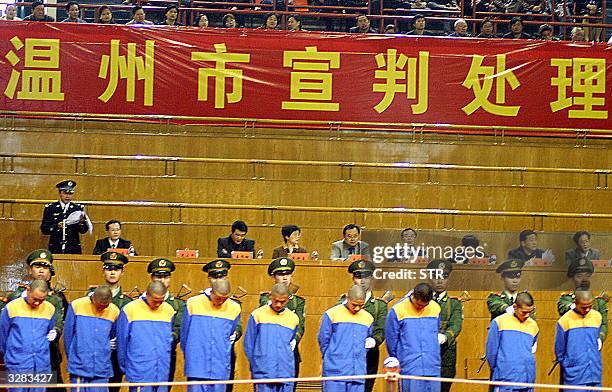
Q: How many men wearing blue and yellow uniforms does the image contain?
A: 9